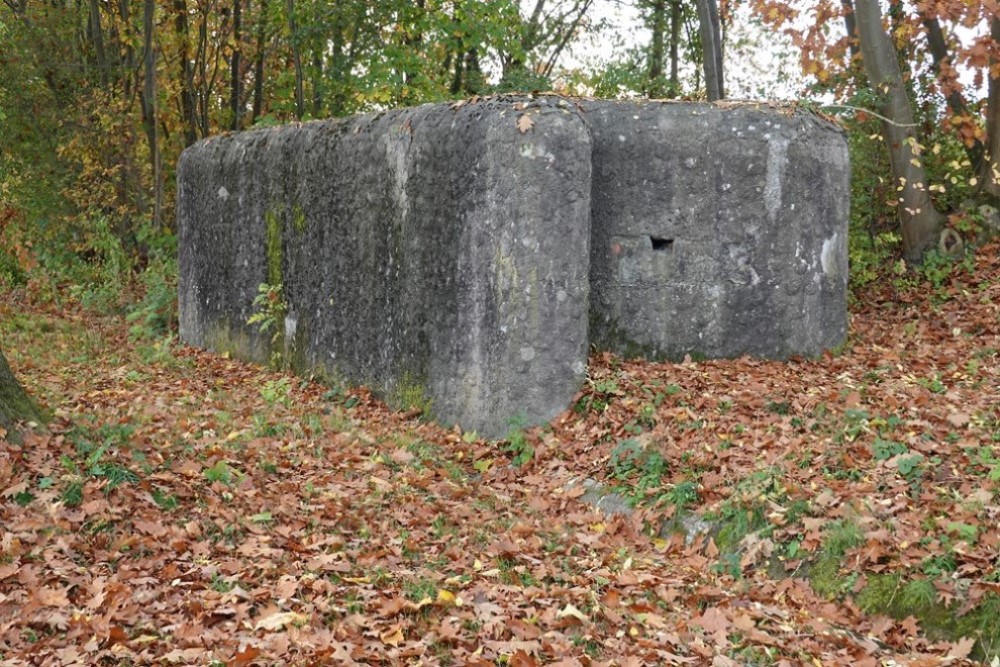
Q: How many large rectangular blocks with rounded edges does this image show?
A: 2